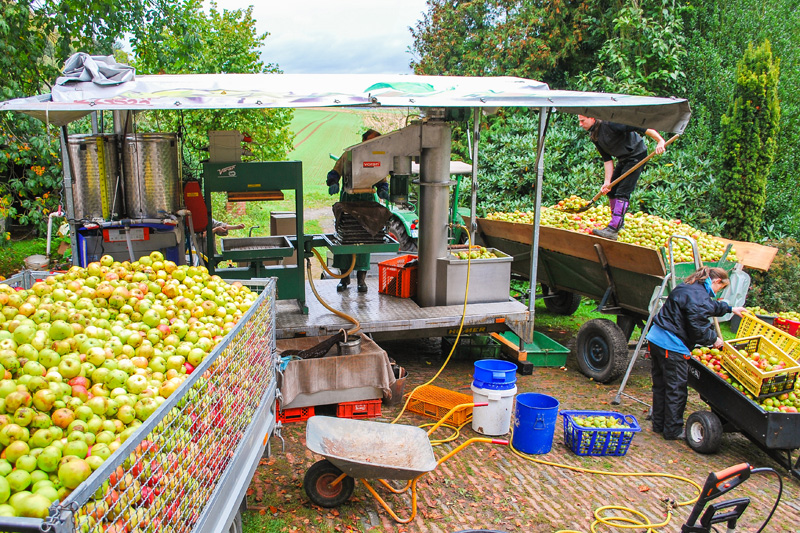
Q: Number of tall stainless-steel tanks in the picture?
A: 2